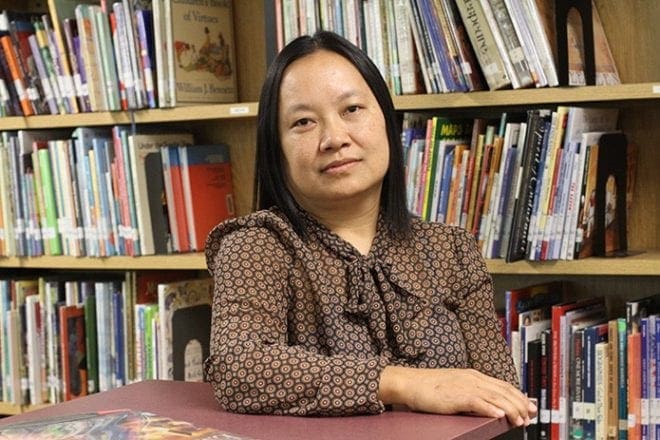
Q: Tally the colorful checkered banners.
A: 0